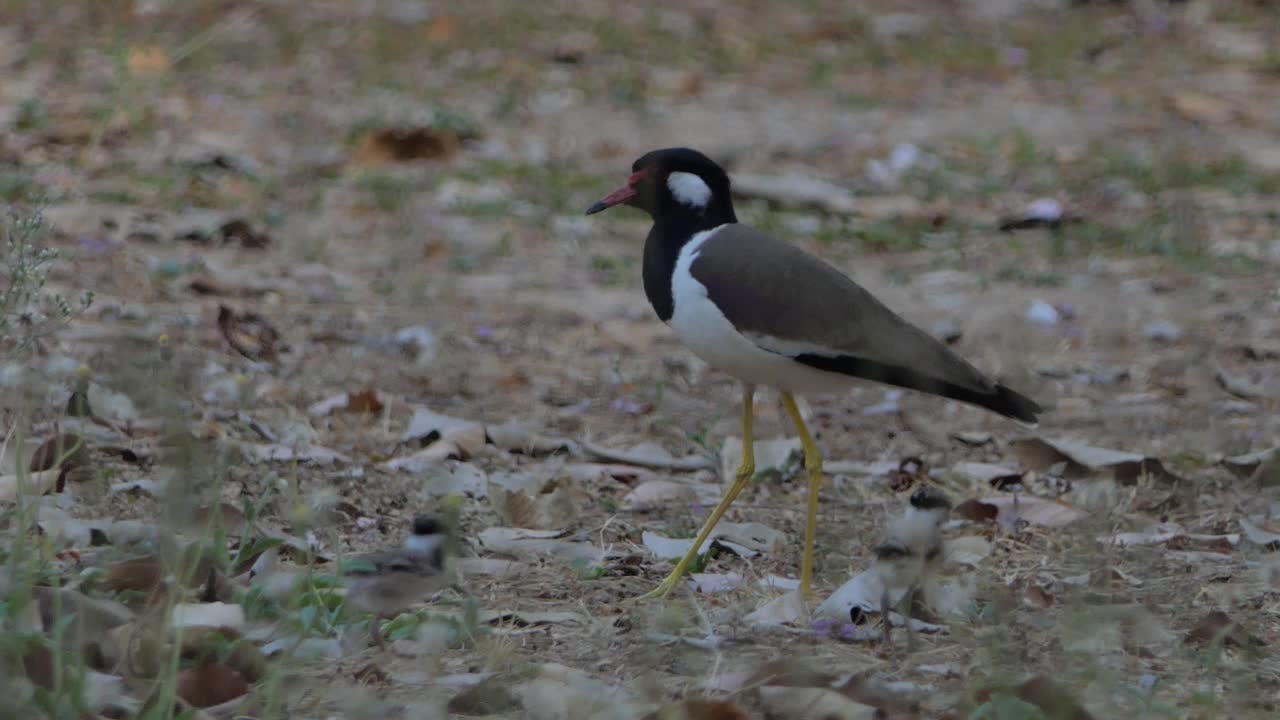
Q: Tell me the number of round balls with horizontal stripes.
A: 0